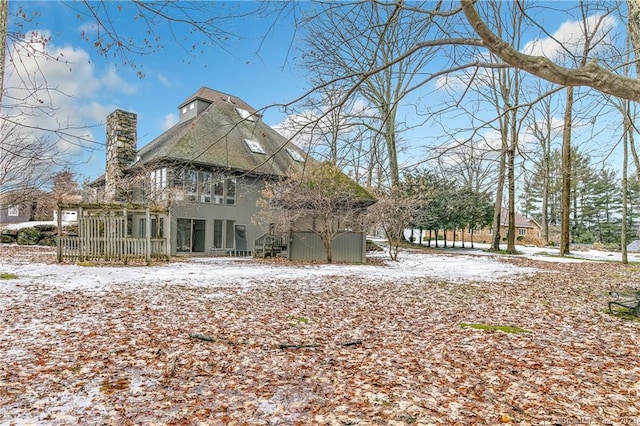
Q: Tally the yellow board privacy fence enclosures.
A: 0